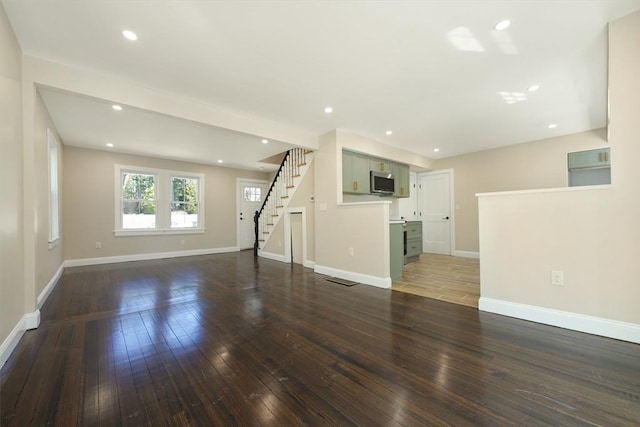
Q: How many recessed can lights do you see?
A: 11